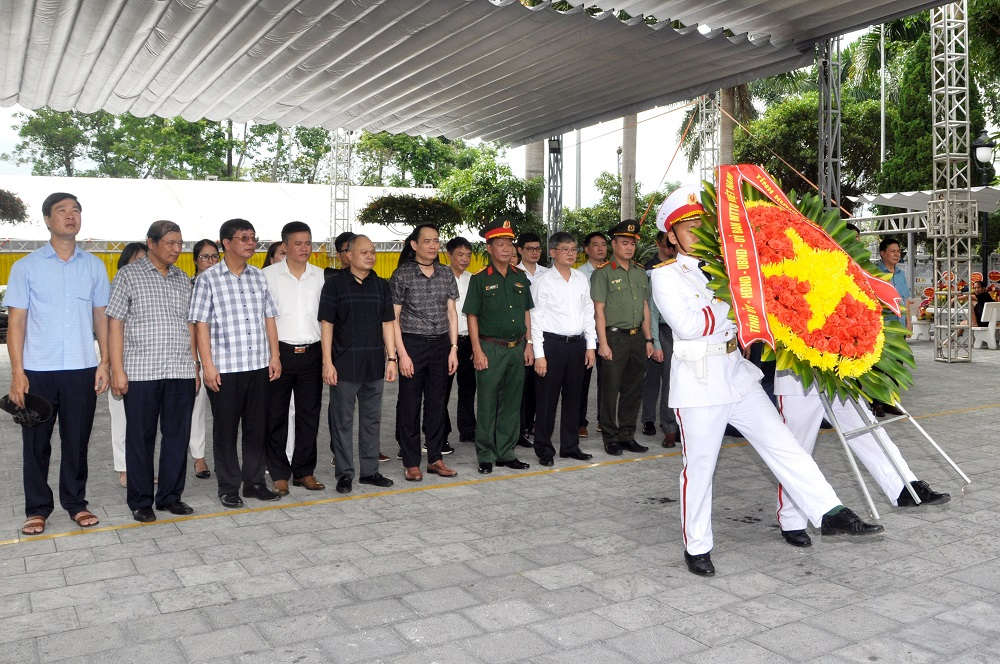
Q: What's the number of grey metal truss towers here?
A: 5